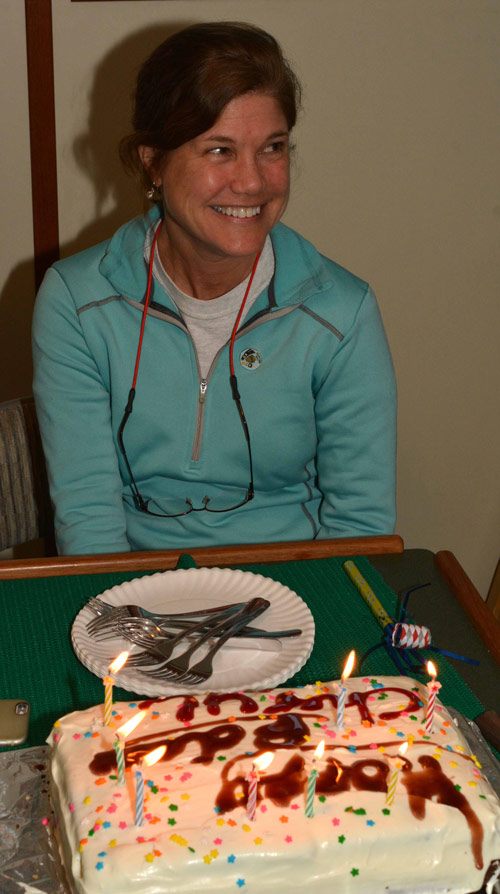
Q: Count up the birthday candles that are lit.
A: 8